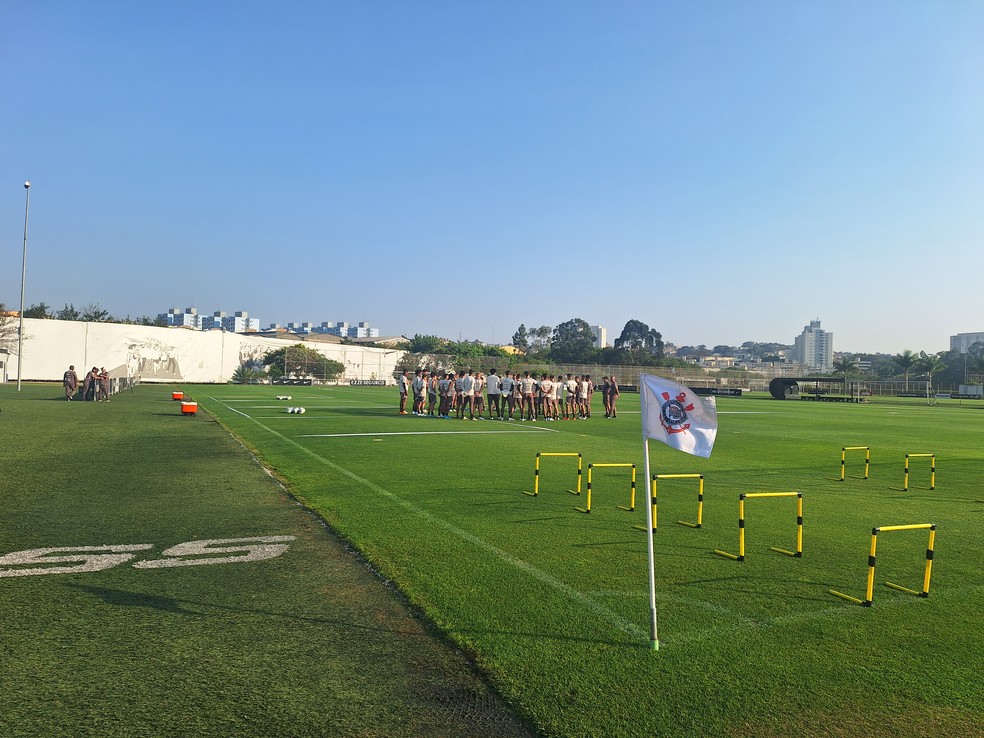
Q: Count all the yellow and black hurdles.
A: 7